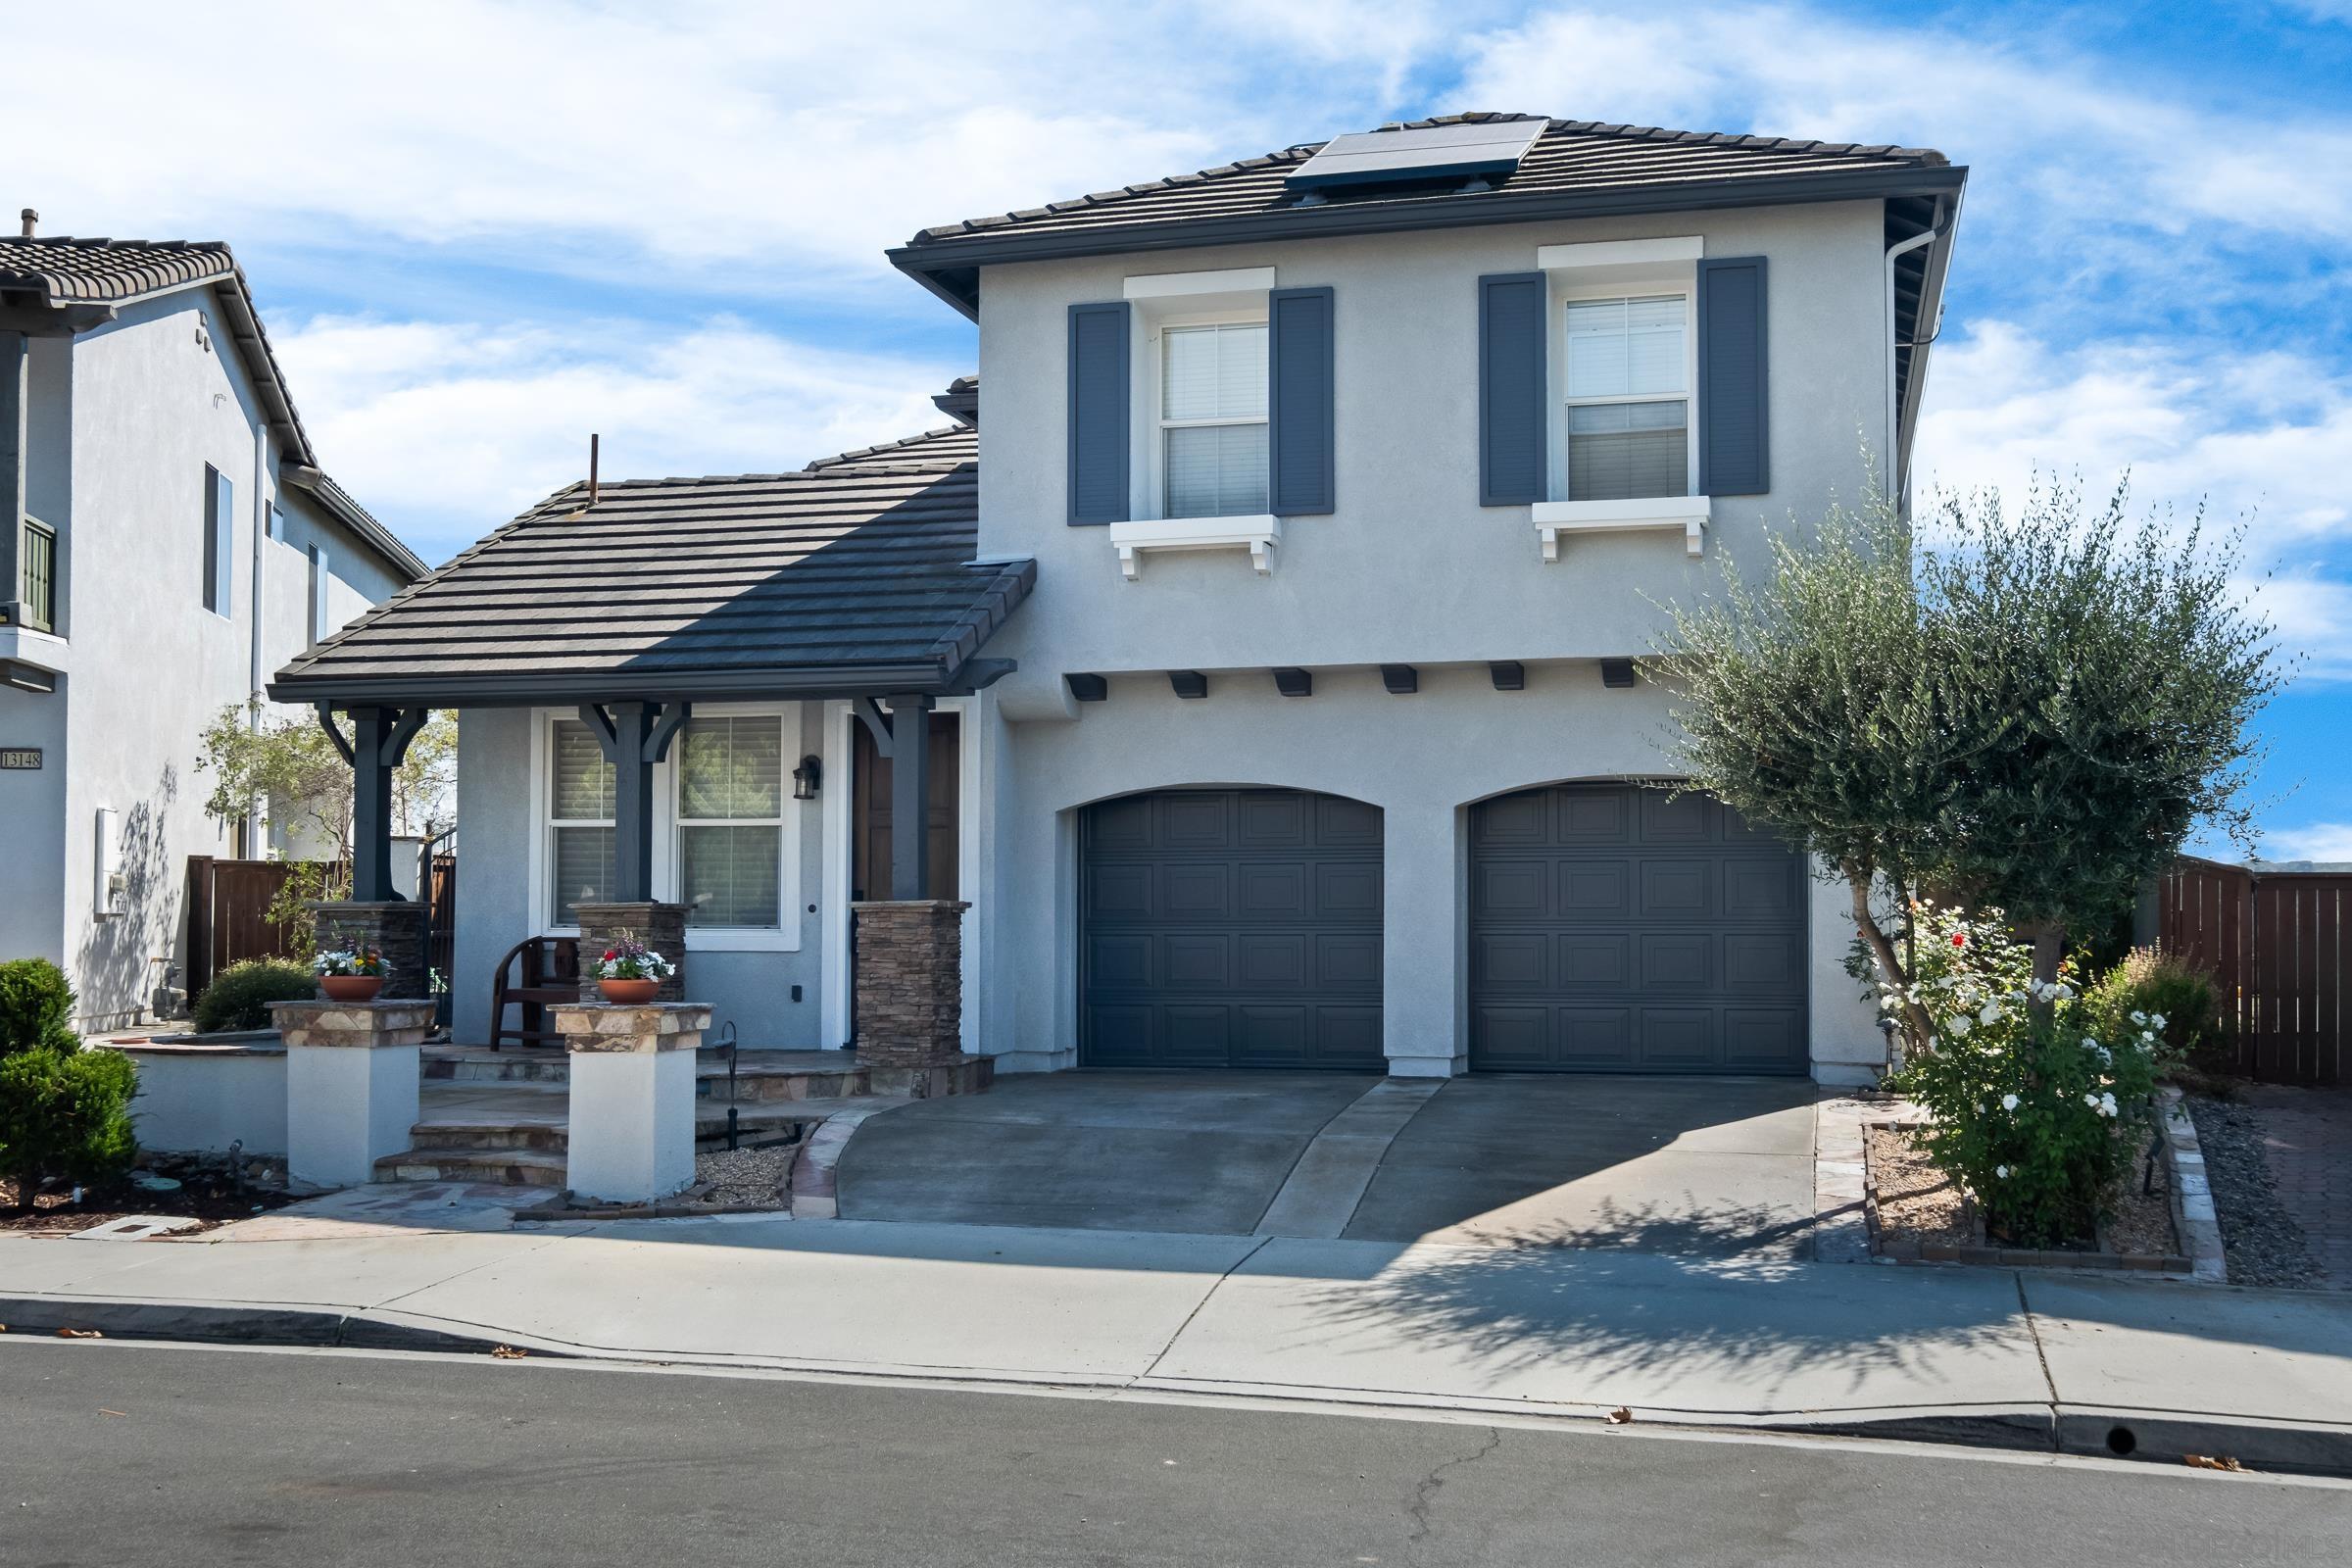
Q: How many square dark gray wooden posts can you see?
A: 3